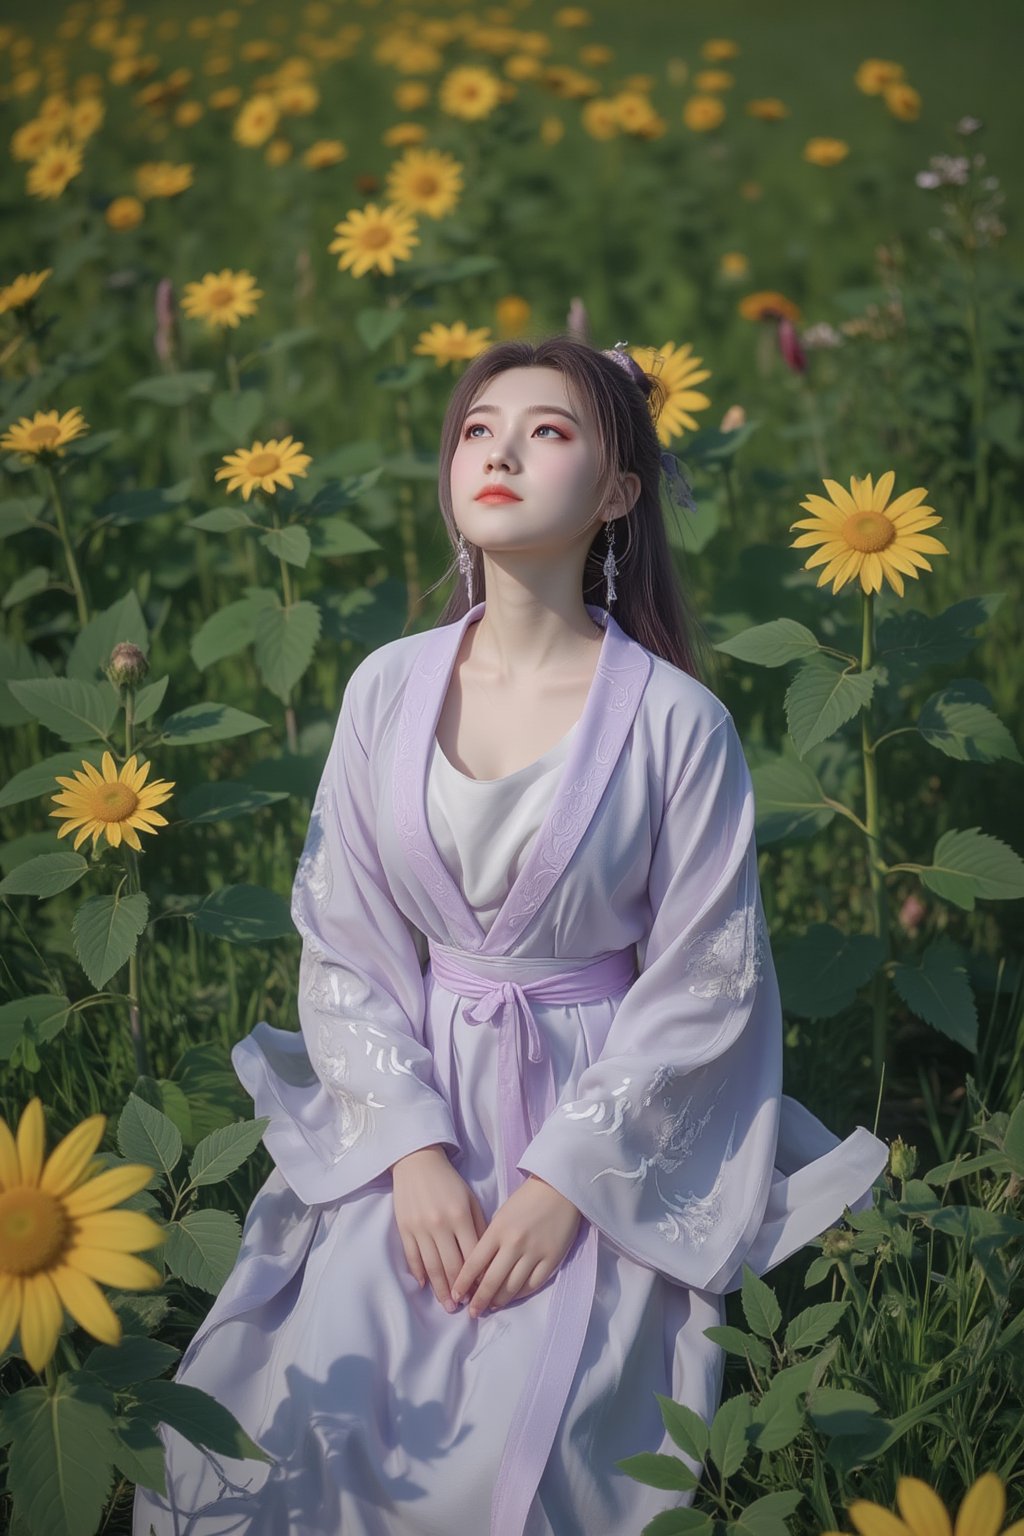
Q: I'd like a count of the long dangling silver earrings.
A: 2